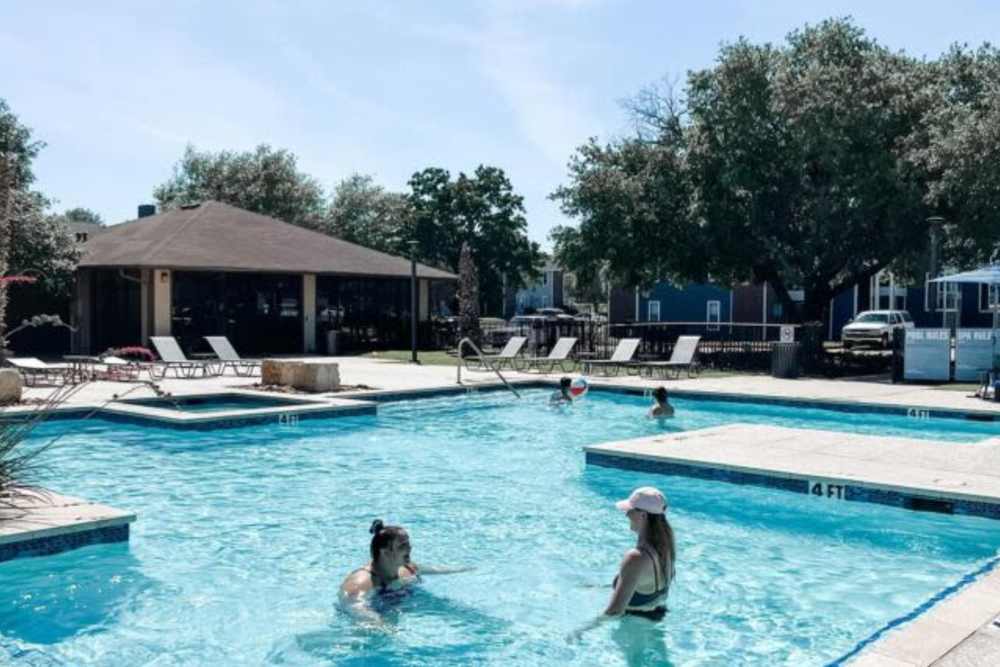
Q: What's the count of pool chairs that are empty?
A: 8